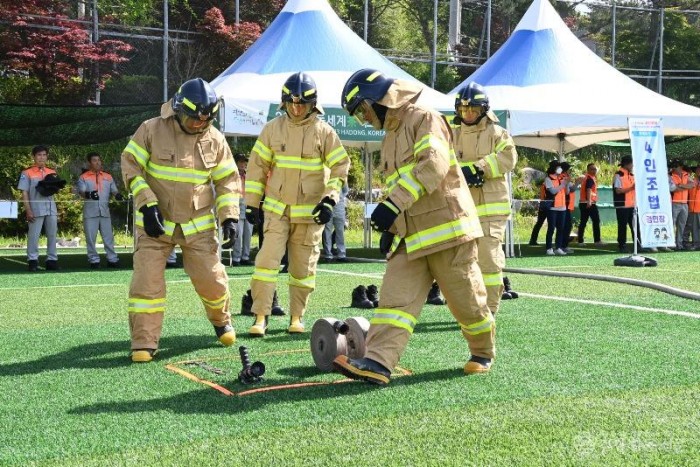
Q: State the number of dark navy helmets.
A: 4